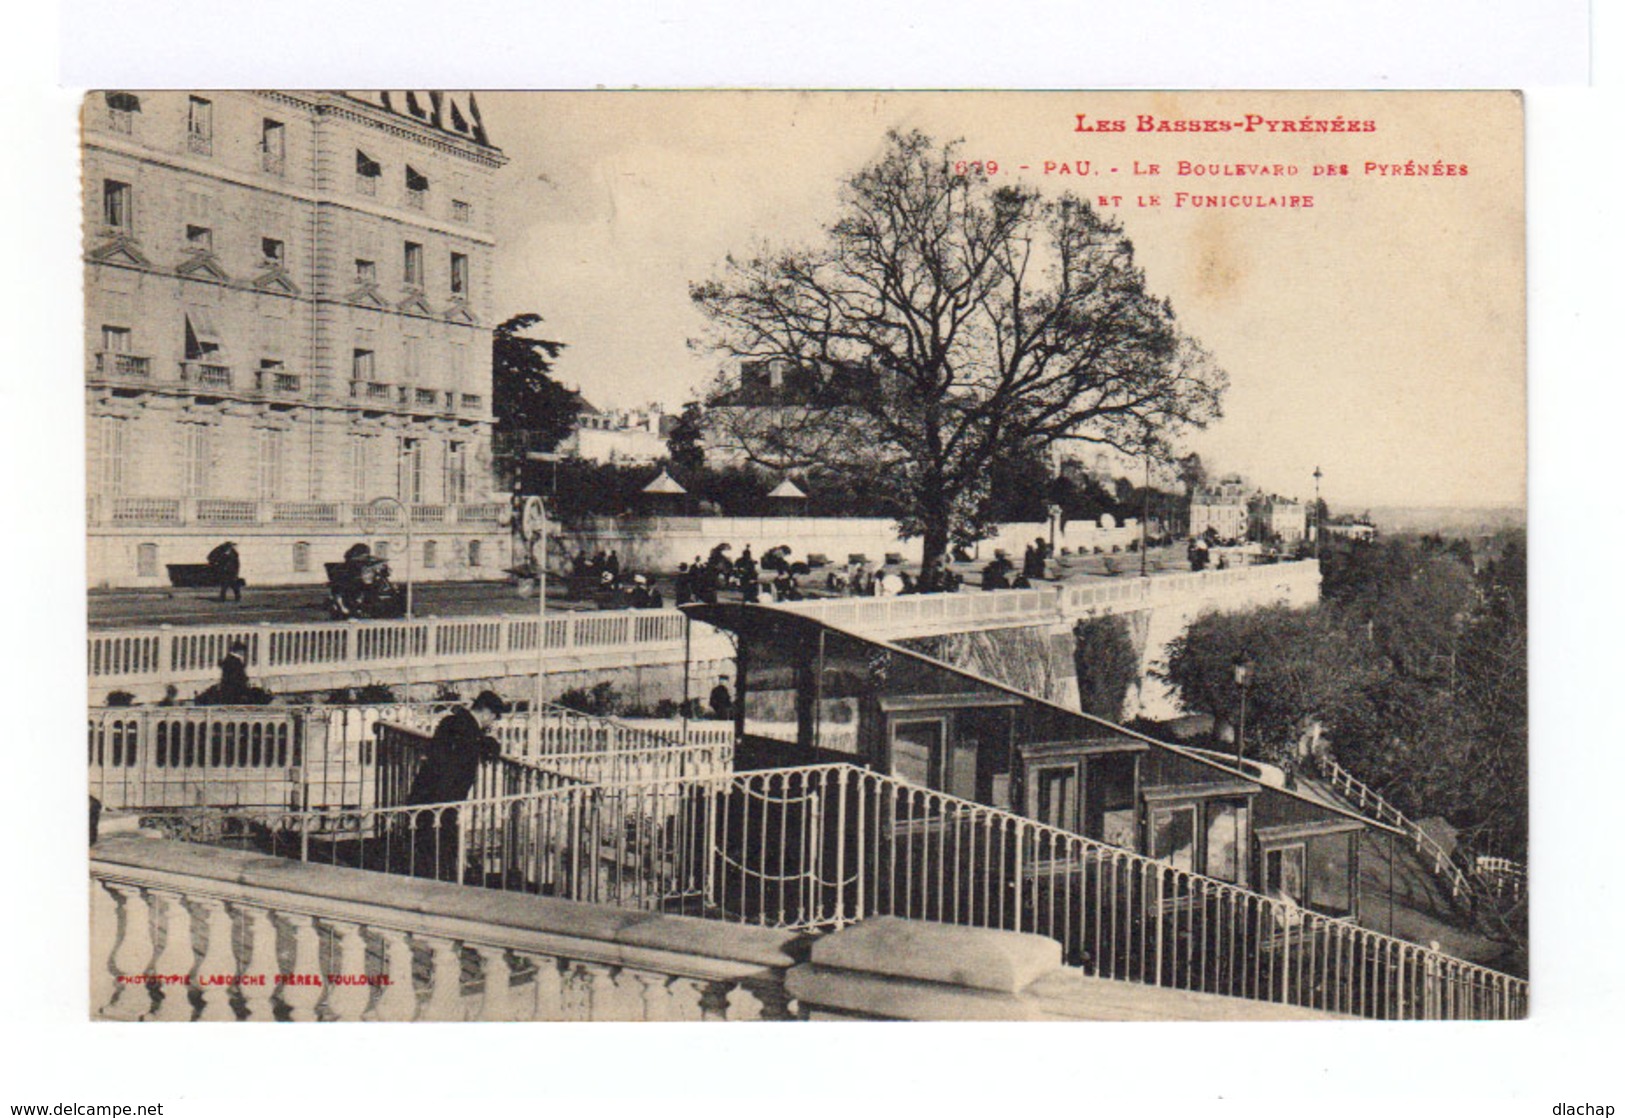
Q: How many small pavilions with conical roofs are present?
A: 2